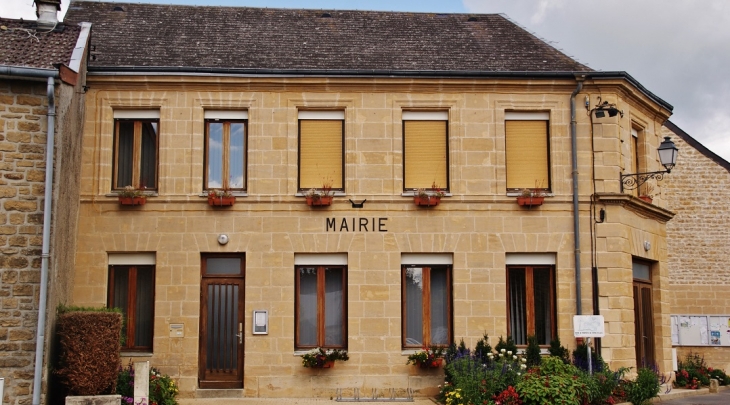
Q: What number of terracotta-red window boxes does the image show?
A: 8